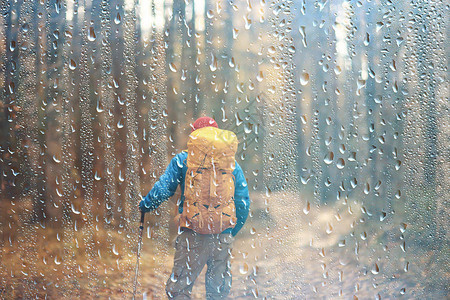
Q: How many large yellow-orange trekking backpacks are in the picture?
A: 1